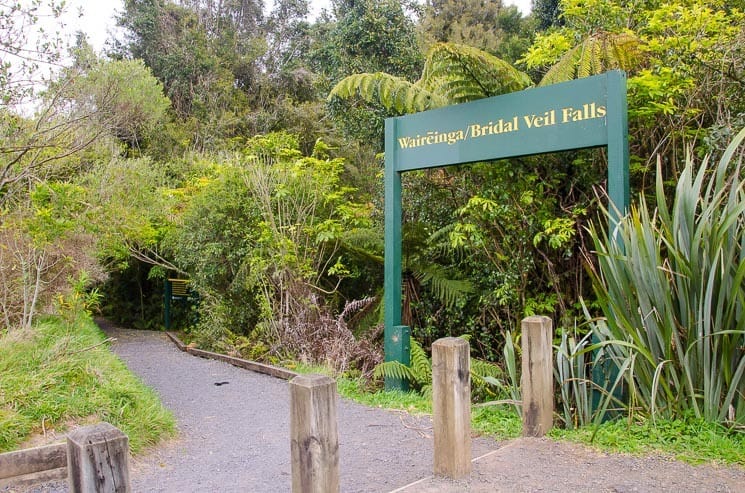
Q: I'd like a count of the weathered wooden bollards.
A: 4